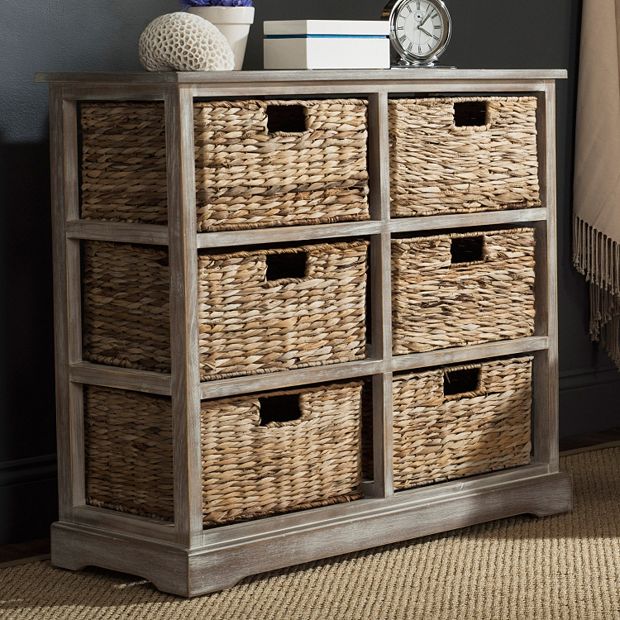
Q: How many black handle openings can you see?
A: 6